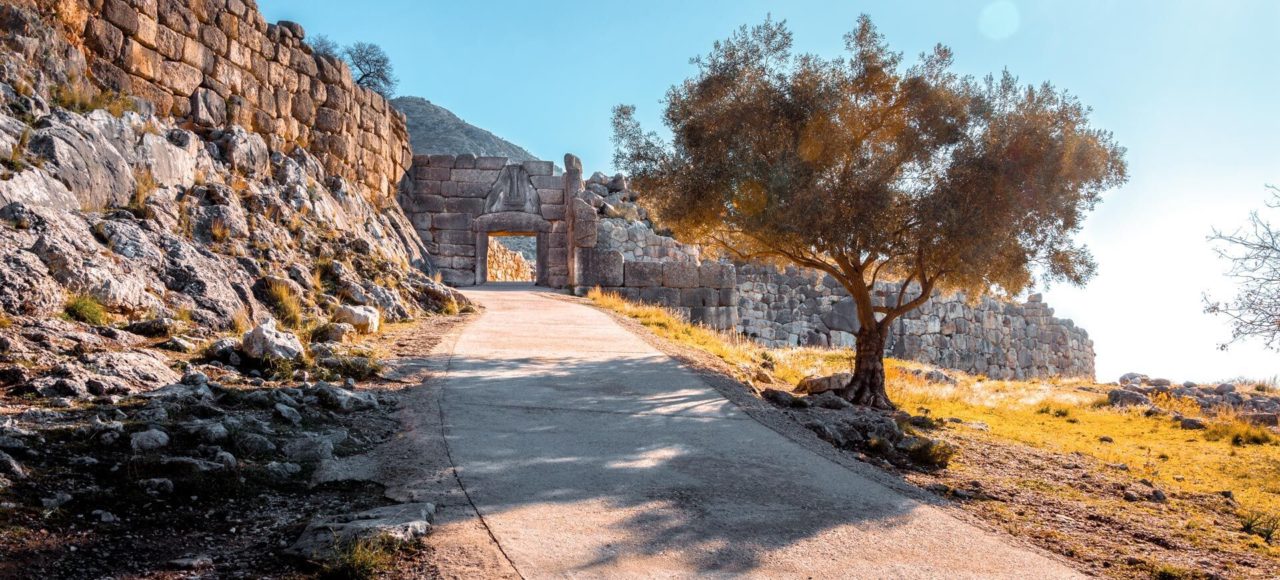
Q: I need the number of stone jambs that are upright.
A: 2